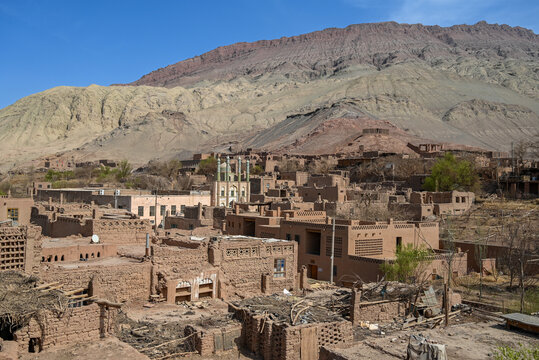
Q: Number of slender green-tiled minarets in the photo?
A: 4